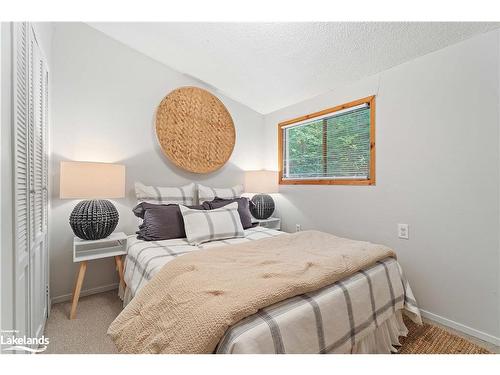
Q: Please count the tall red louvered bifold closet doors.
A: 0